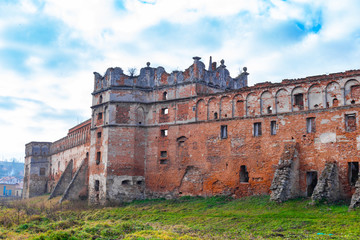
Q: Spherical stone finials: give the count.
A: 3